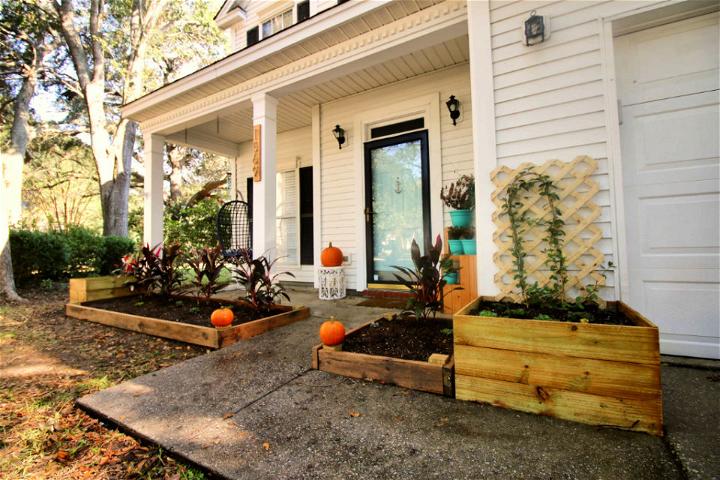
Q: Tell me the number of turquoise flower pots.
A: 4